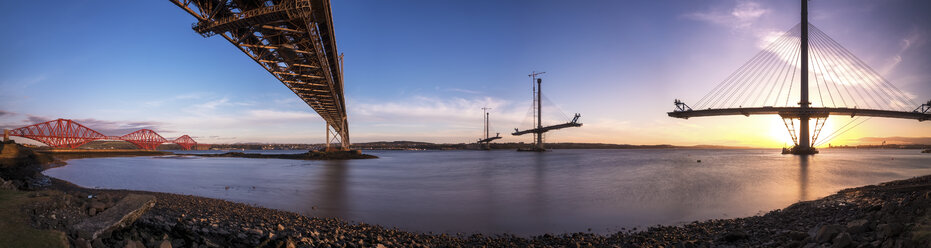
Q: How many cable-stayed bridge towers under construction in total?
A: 3